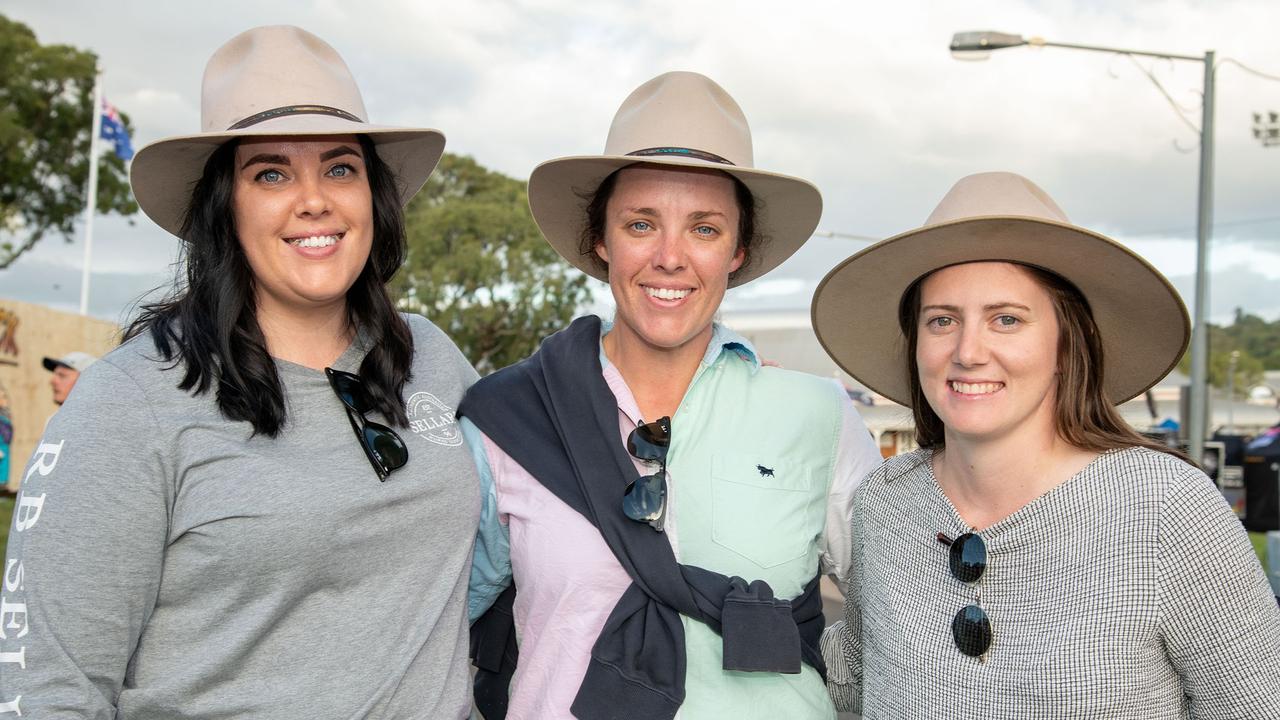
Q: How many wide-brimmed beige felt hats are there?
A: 3